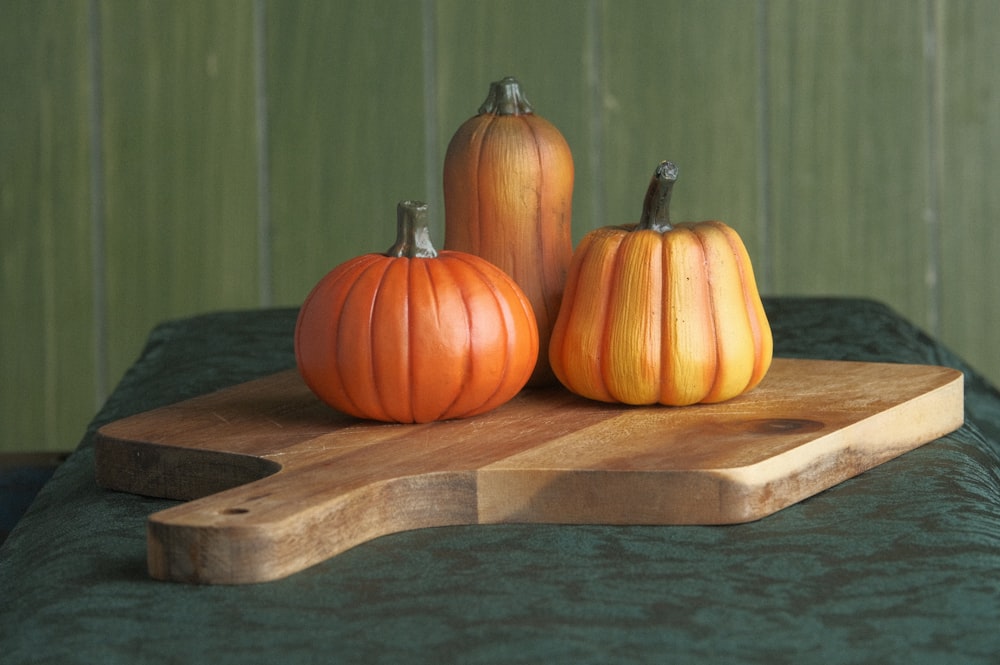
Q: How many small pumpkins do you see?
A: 2